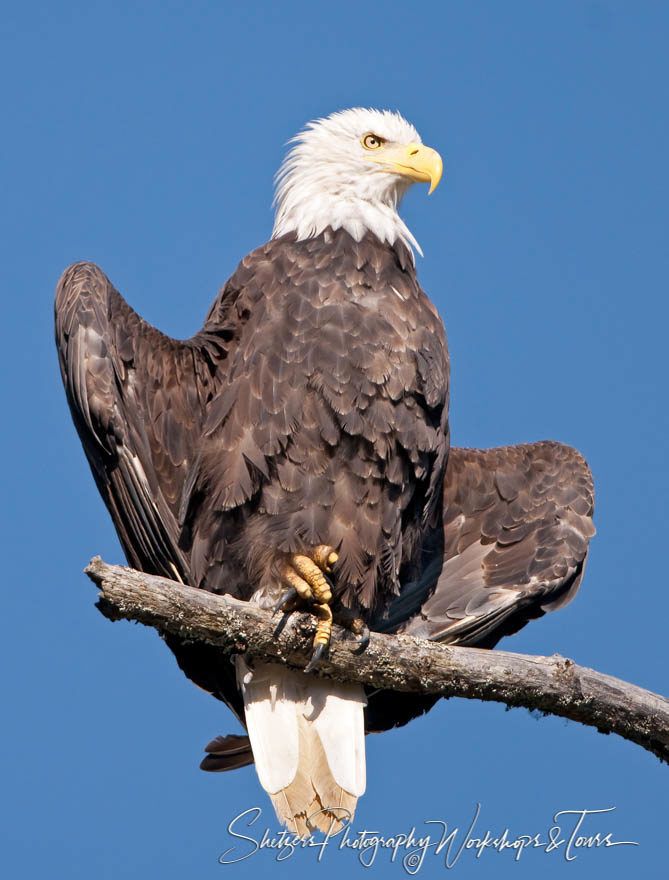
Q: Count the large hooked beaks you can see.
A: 1